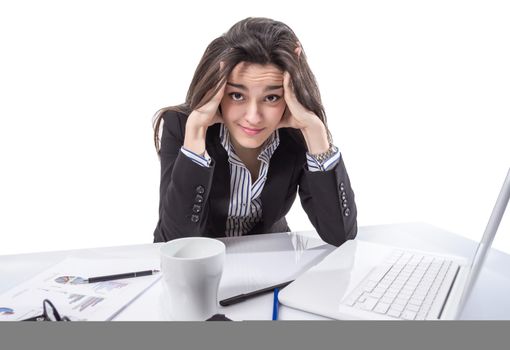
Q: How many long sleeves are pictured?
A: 2